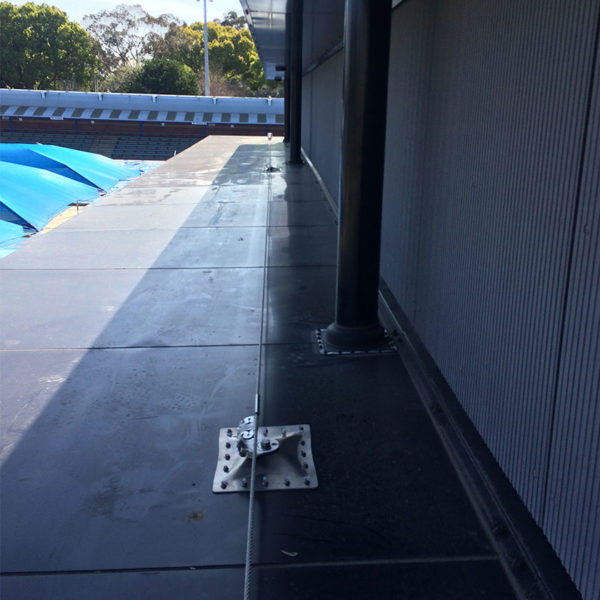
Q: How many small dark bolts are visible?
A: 15